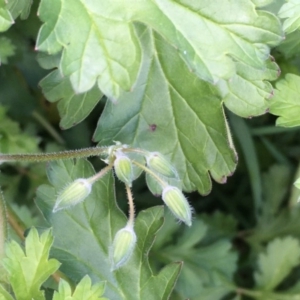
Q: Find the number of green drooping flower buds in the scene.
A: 5